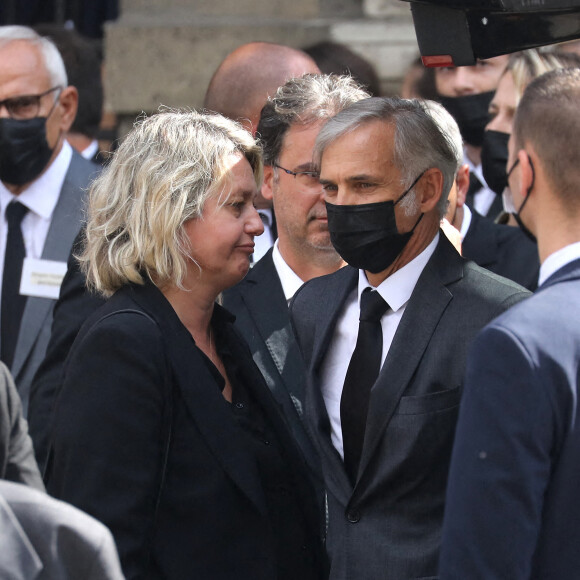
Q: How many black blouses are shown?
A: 1